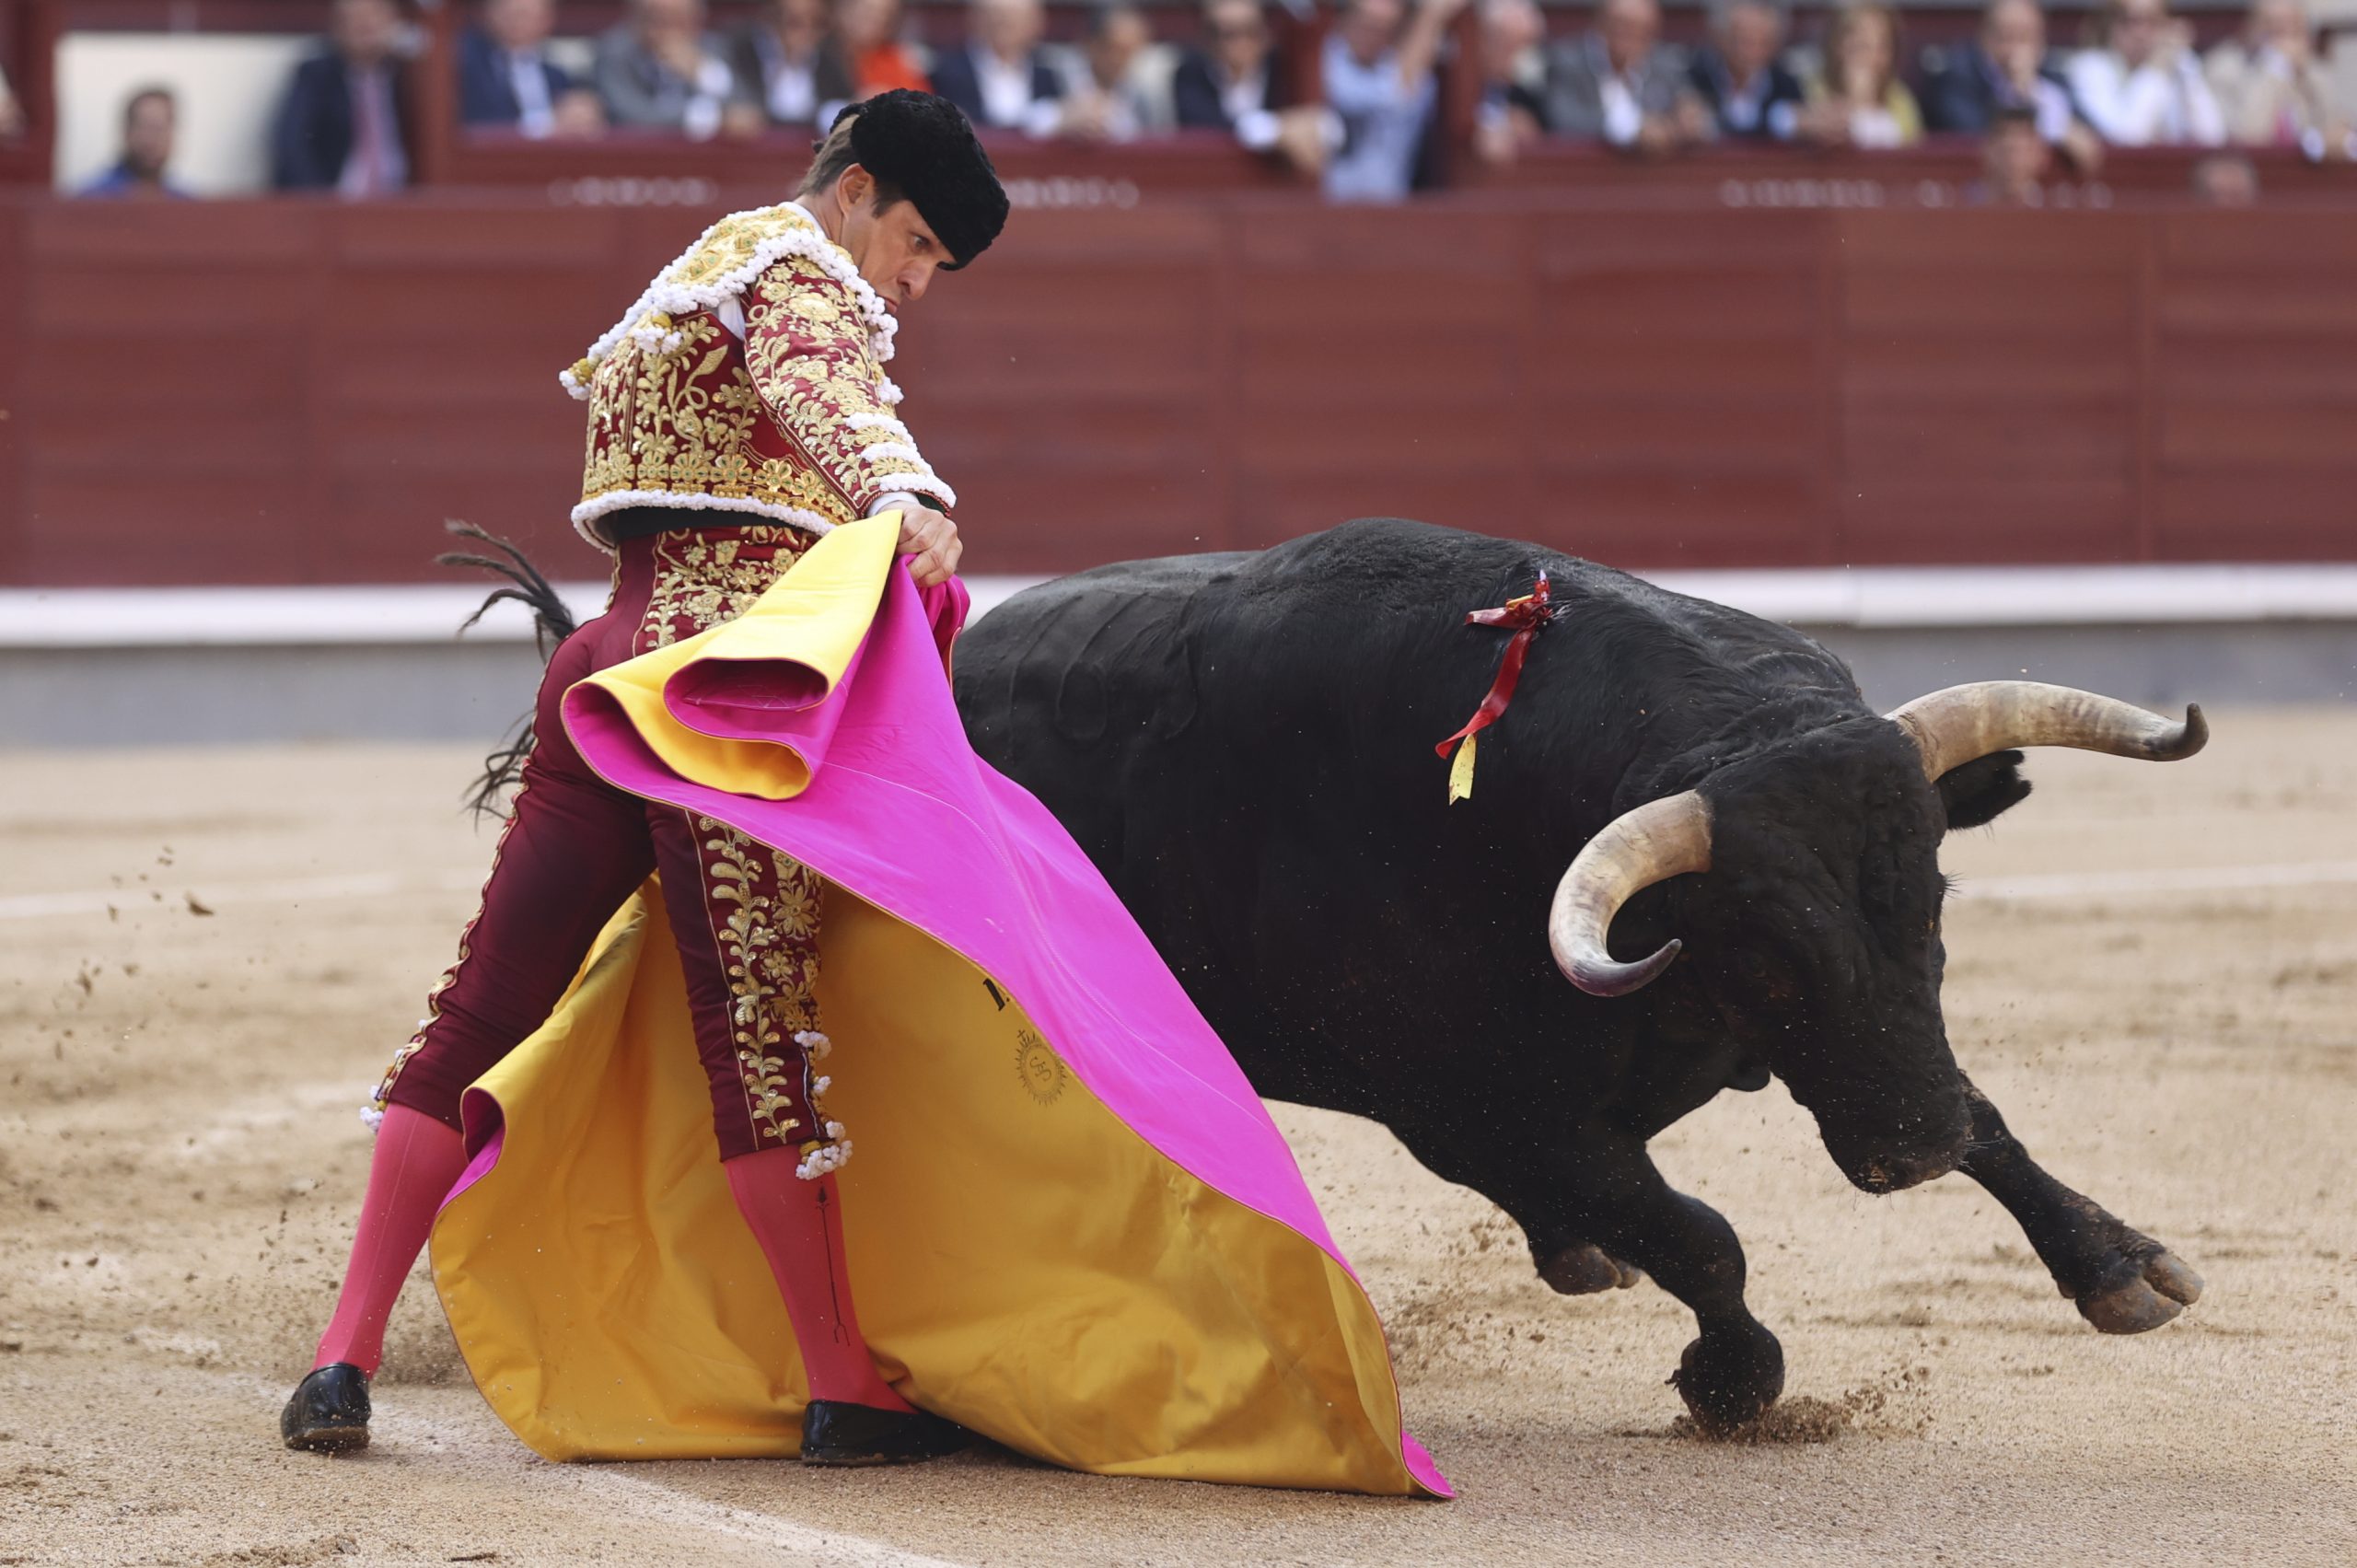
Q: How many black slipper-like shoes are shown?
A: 2